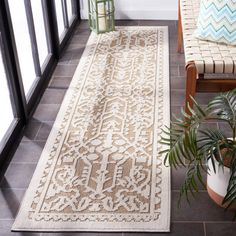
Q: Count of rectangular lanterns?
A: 1